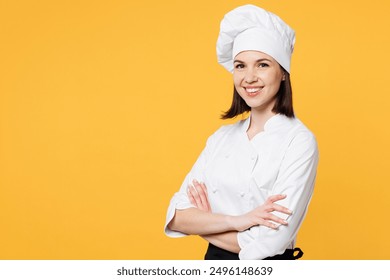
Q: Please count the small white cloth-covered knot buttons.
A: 4